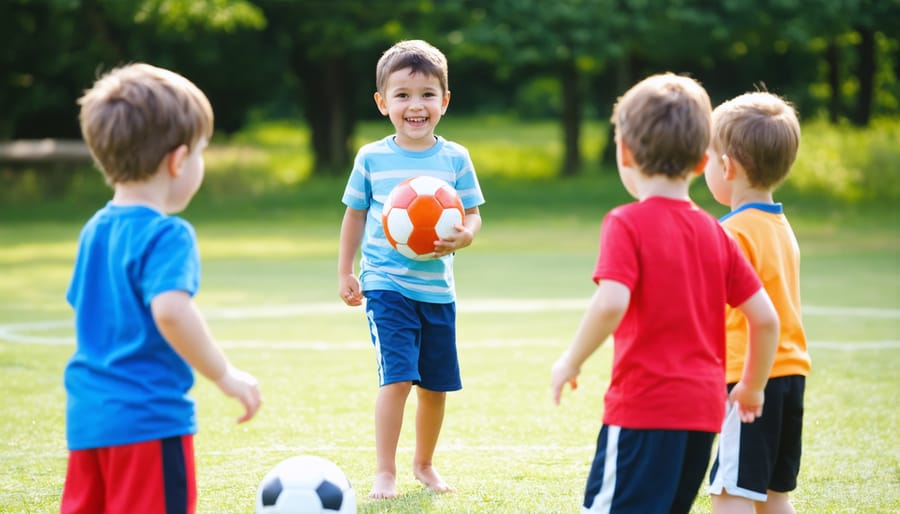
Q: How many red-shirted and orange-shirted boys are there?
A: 2